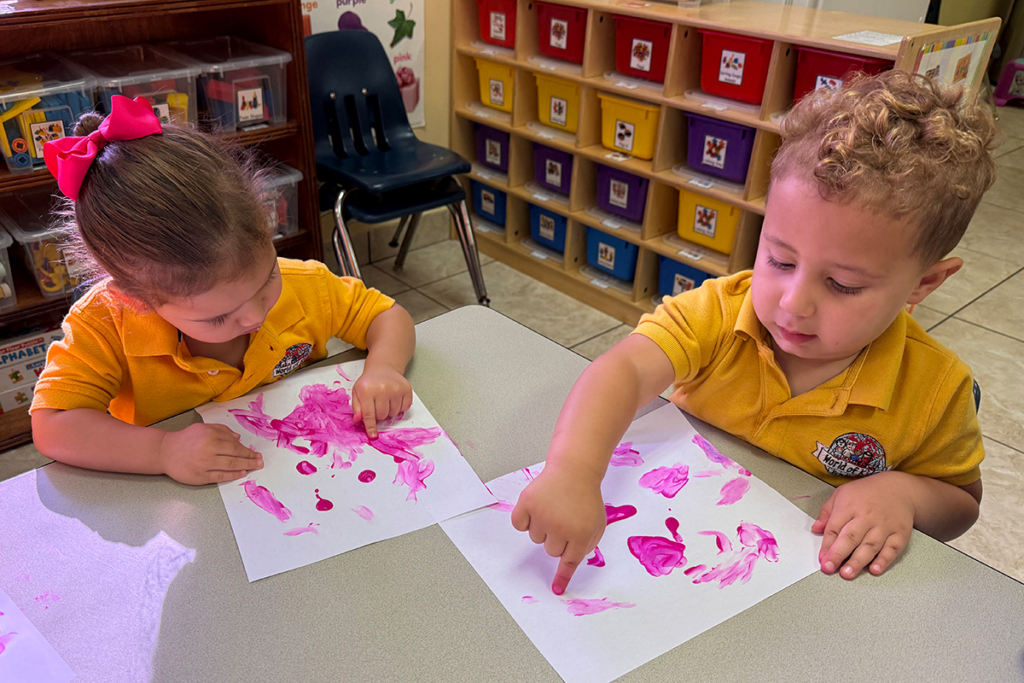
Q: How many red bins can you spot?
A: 5